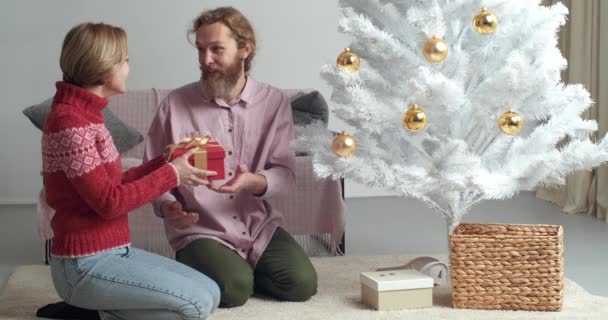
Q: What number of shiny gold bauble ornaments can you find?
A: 6